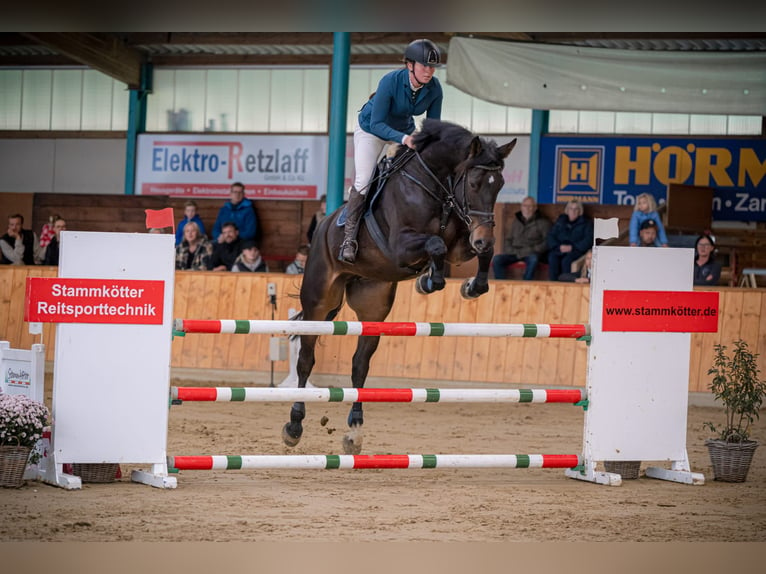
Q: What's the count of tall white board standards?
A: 2